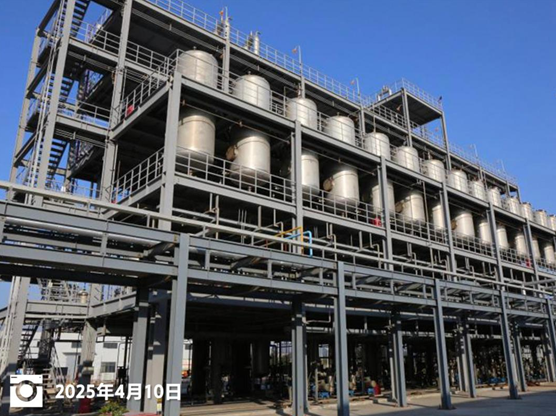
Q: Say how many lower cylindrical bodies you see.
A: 13